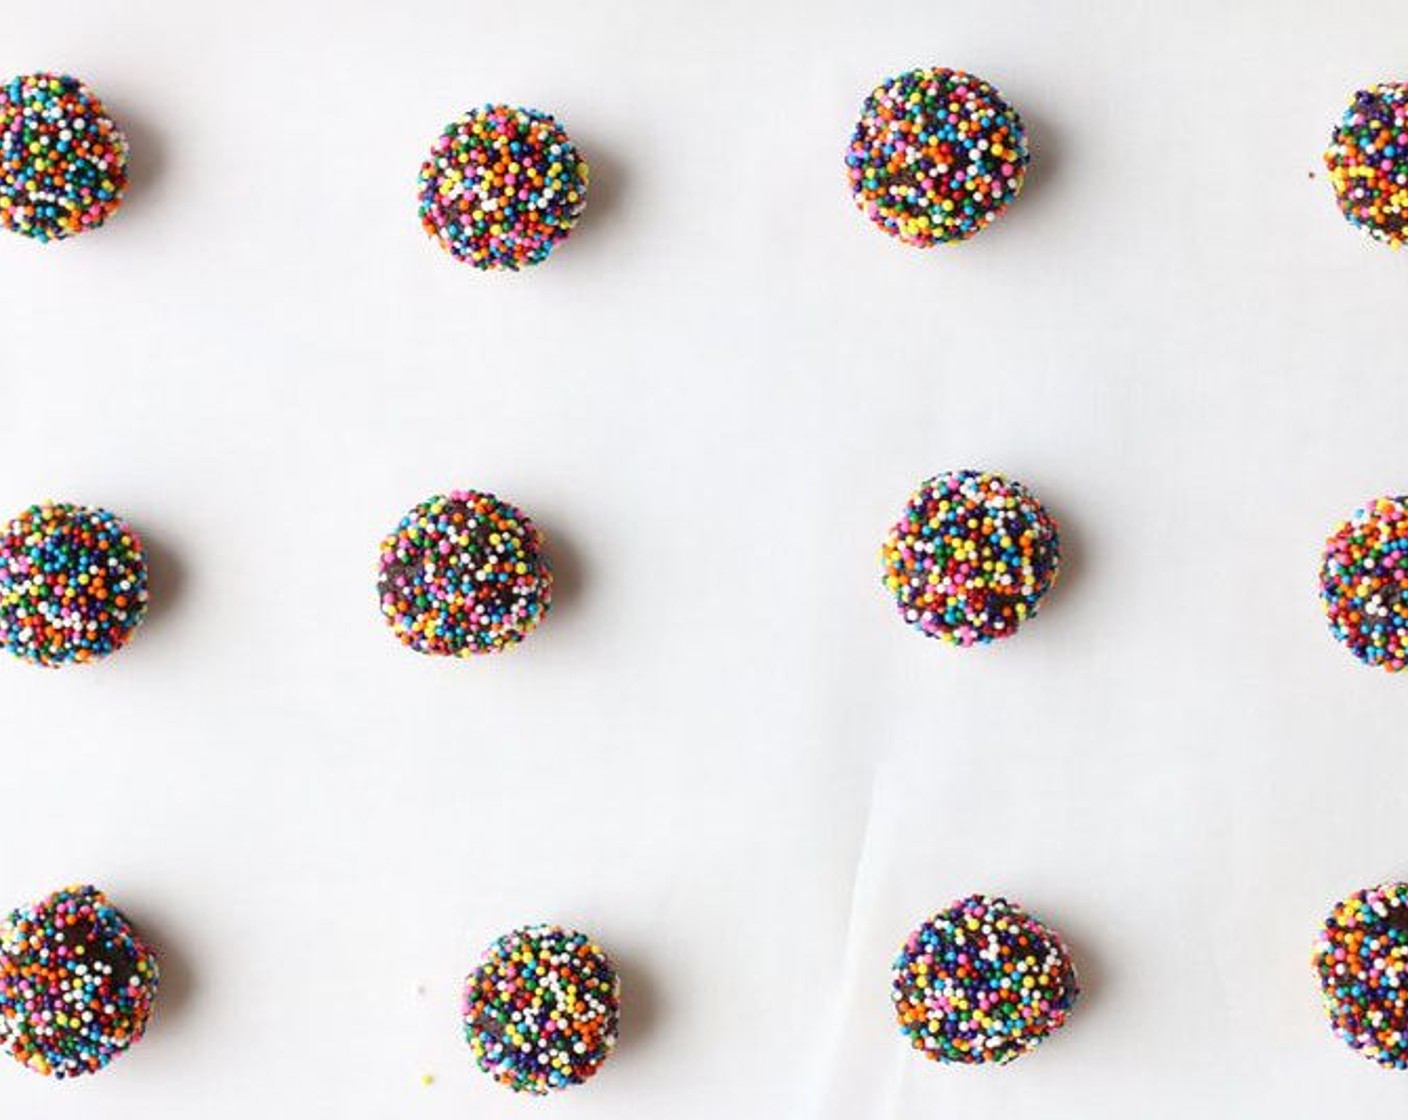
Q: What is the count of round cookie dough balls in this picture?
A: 12